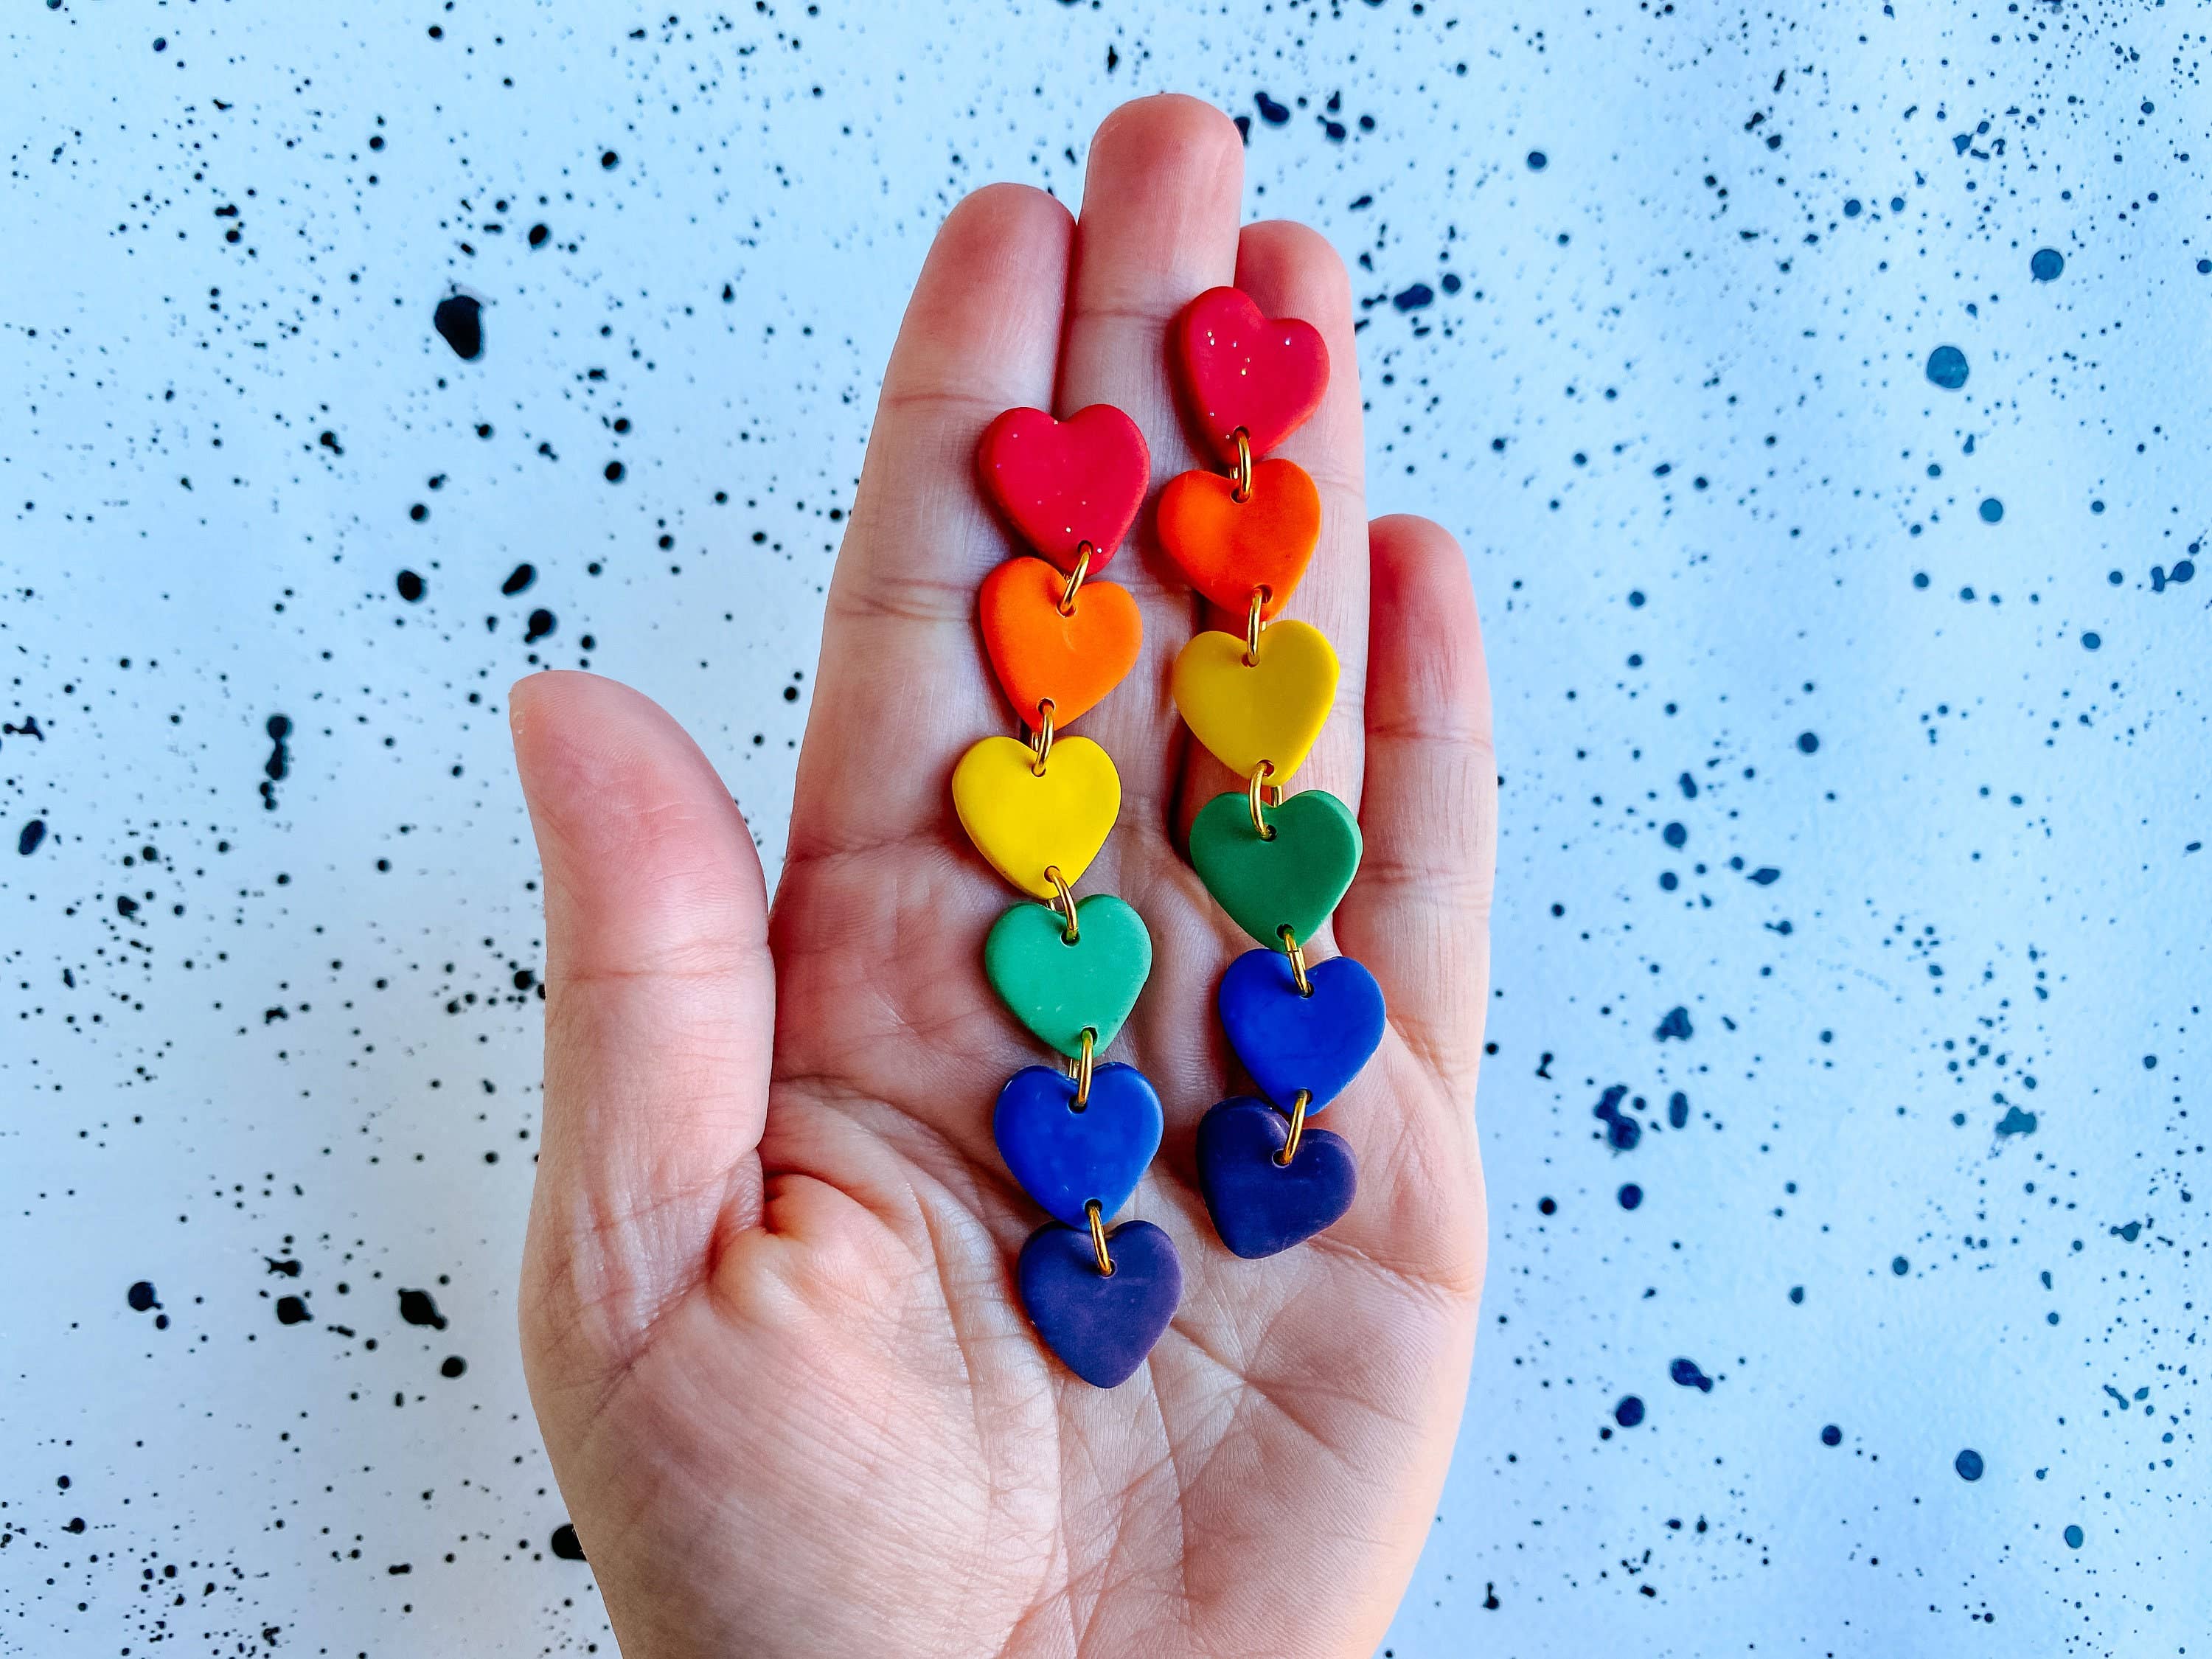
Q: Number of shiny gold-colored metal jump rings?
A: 10